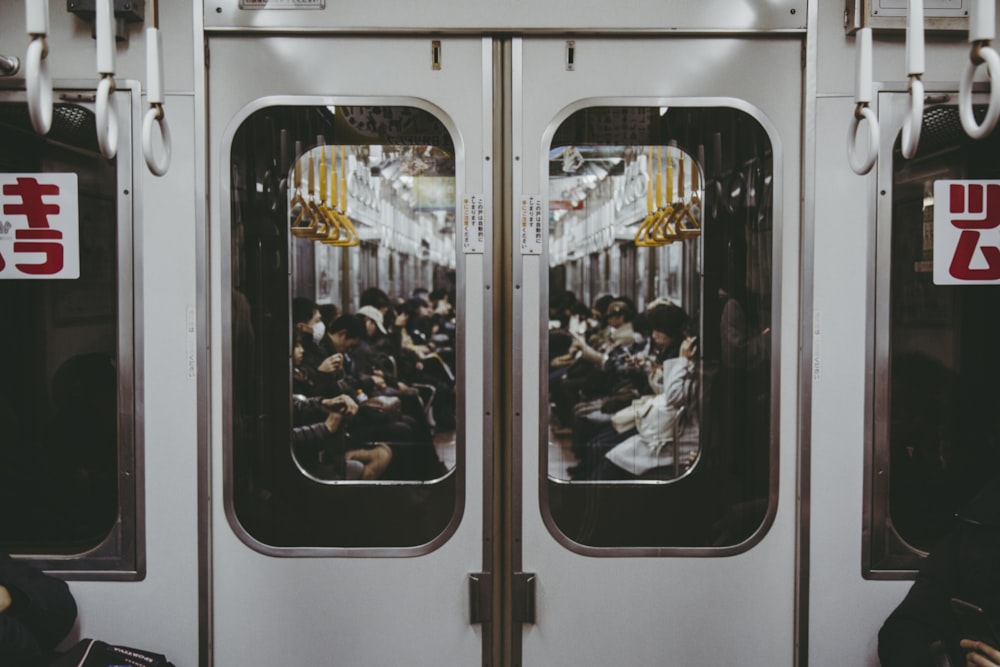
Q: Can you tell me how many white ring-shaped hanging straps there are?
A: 6